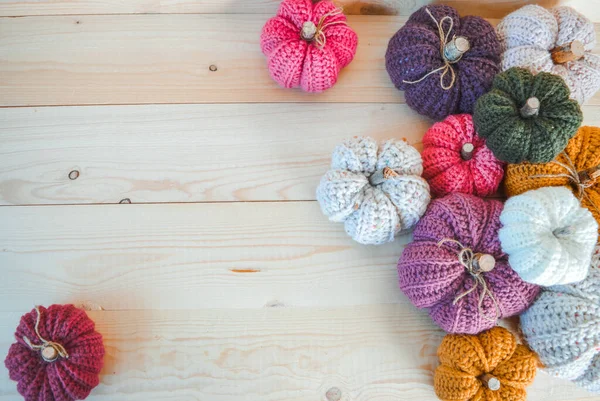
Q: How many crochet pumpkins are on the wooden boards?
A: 12